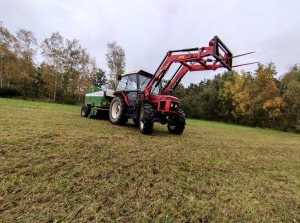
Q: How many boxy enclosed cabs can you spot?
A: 1